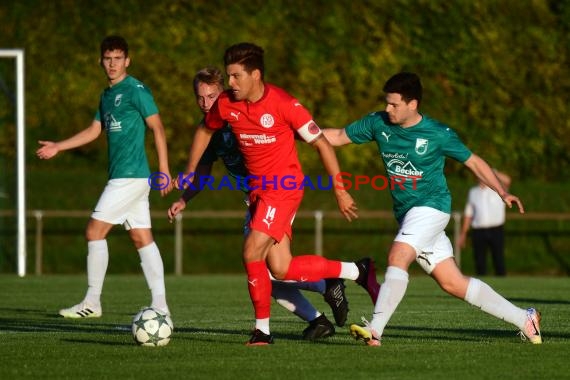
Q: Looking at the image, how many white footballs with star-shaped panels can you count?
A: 1